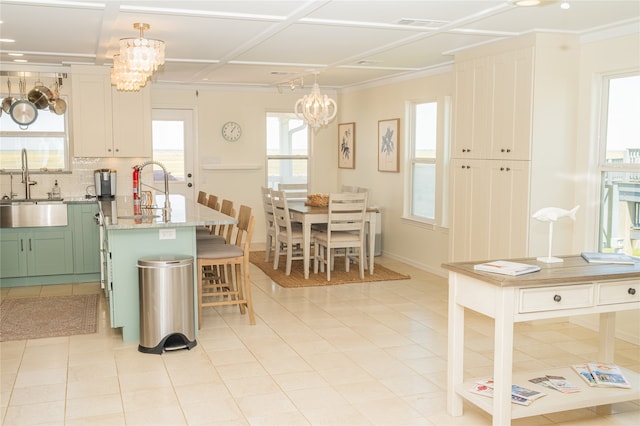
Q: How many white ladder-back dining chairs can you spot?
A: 6